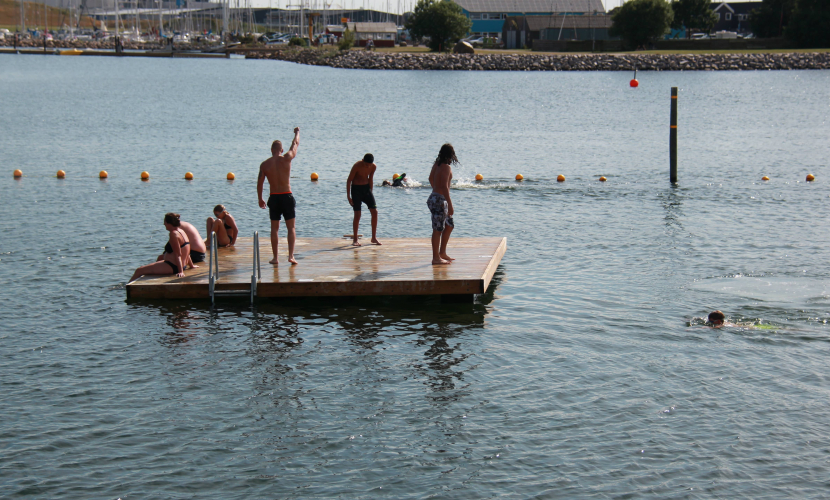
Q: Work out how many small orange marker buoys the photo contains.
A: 14